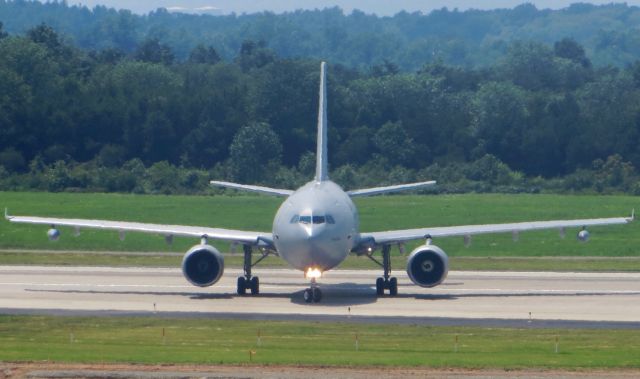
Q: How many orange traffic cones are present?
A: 0